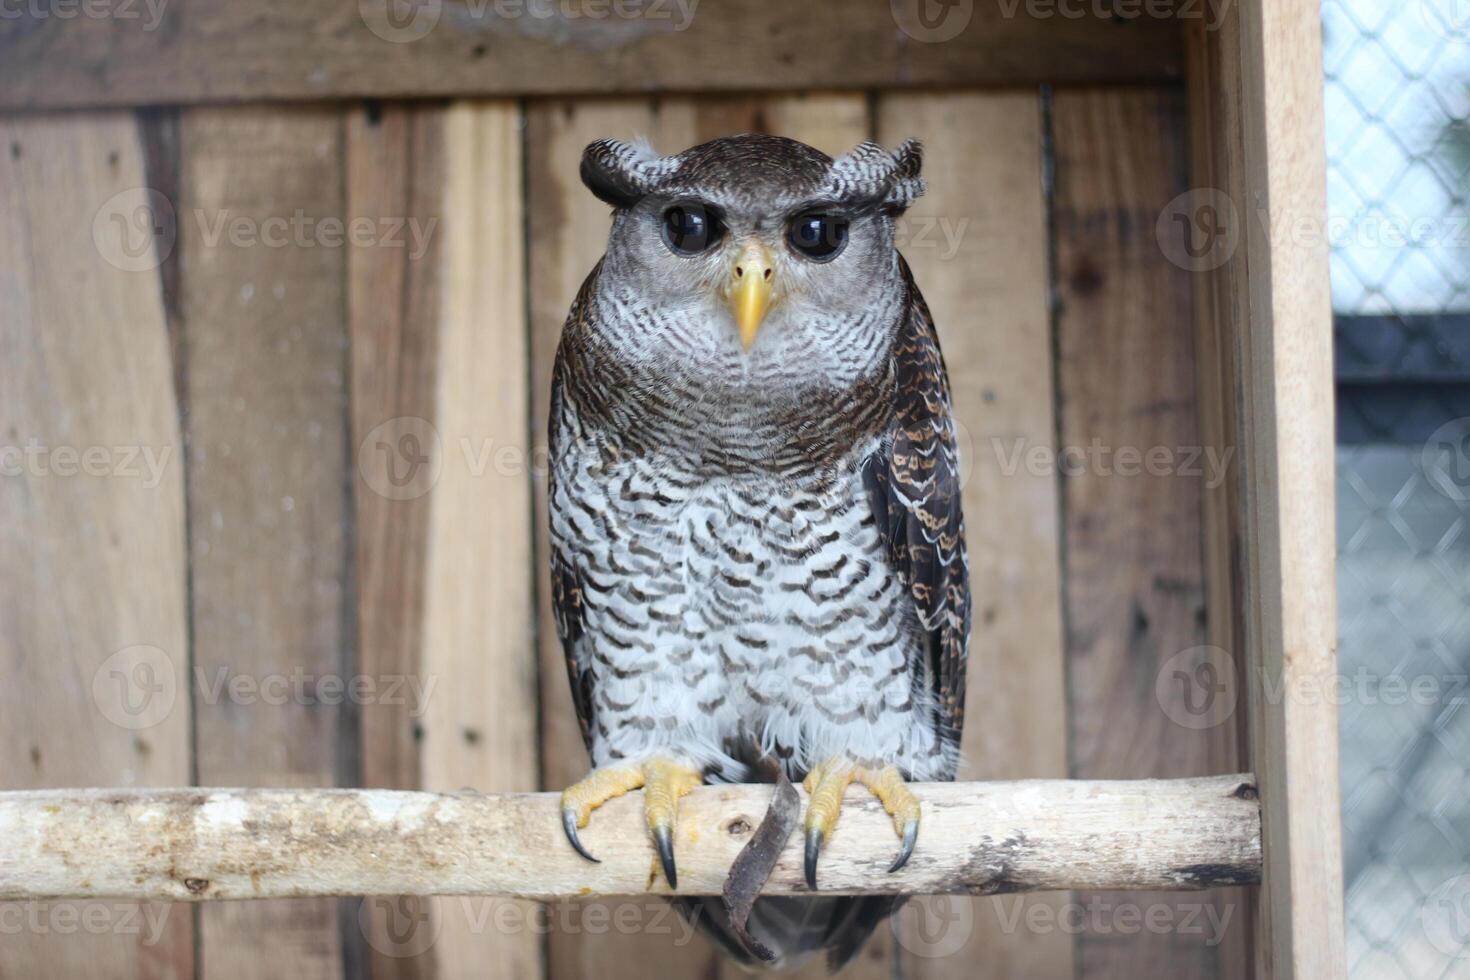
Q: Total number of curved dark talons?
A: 4